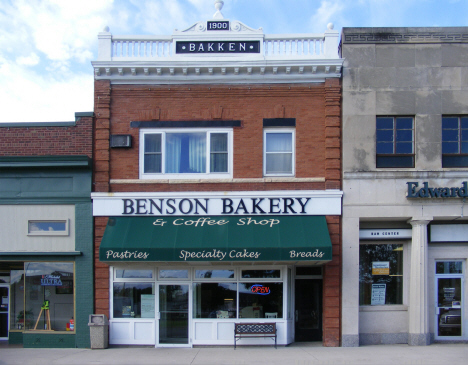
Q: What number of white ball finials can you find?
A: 2